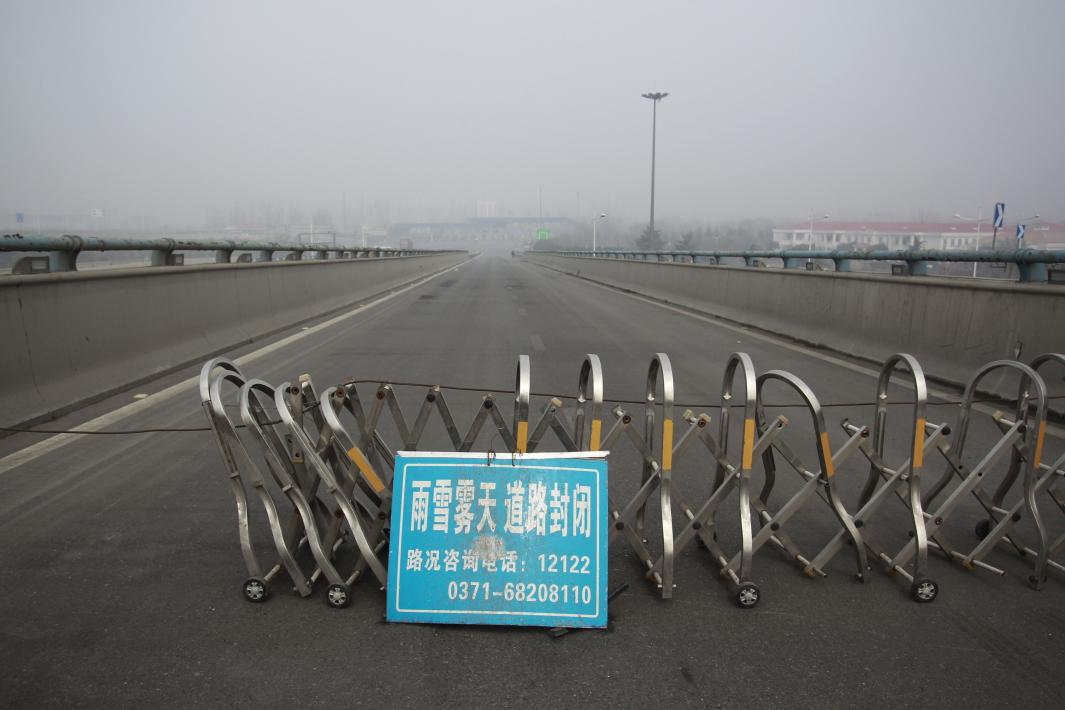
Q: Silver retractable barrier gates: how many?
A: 1